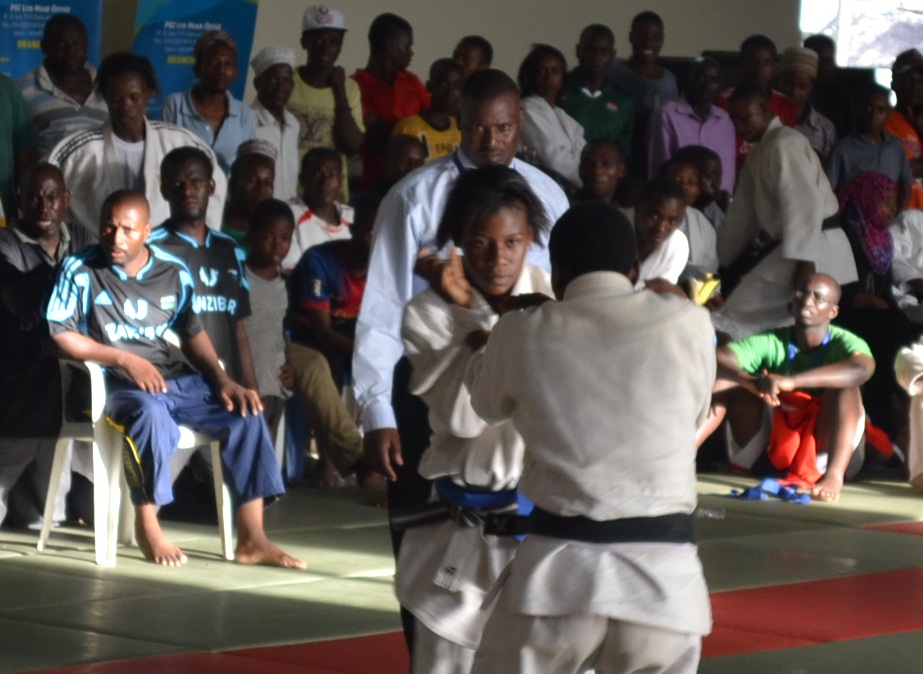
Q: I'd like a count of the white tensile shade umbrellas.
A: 0